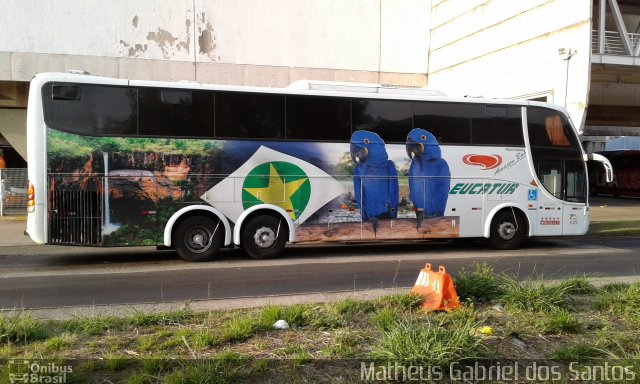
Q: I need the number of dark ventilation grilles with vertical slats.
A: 1